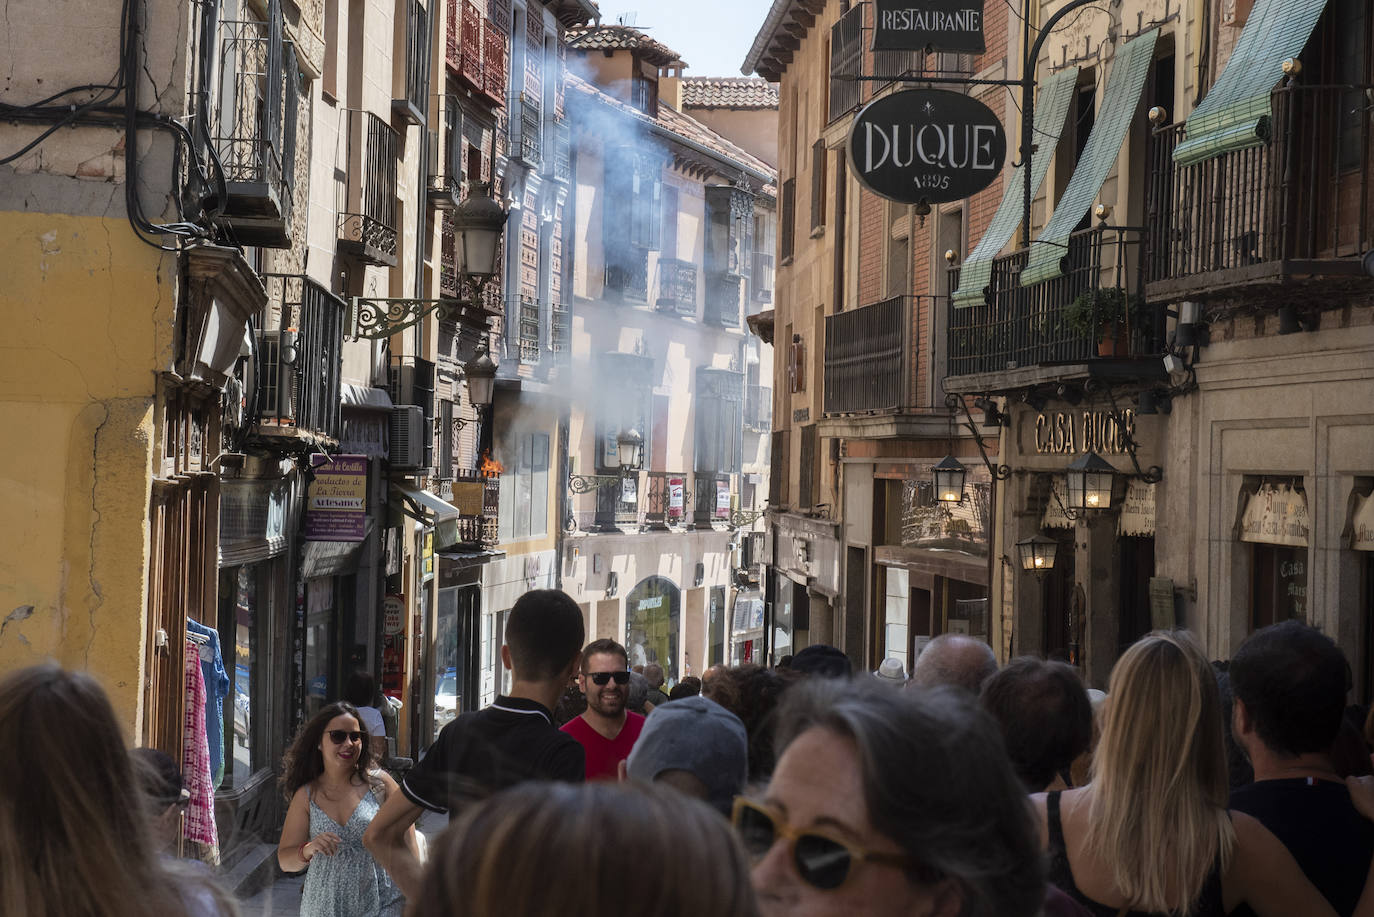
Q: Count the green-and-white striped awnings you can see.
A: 3